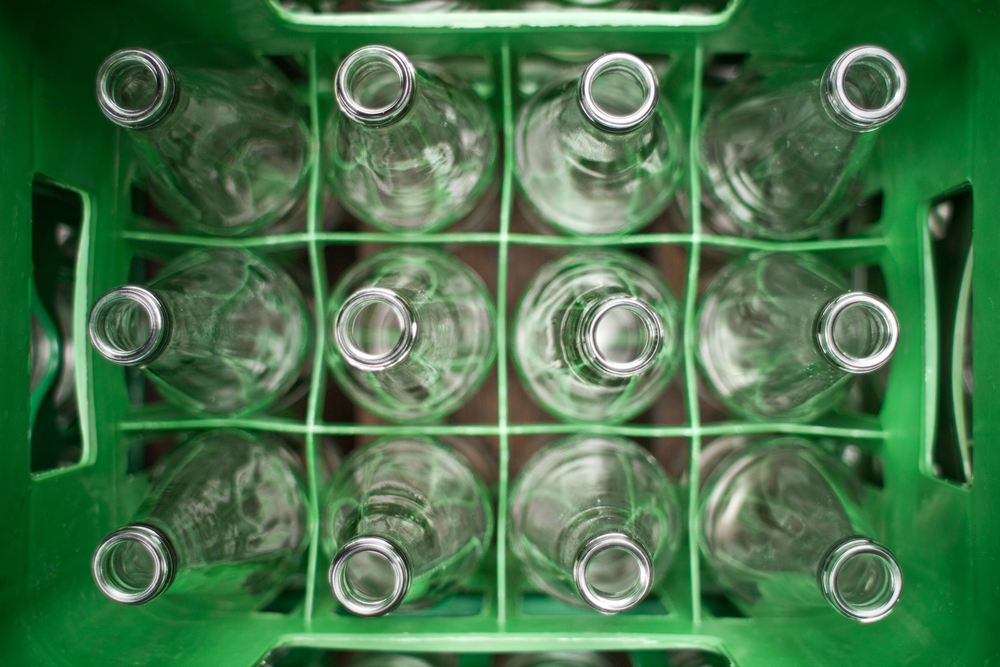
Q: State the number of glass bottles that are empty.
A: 12